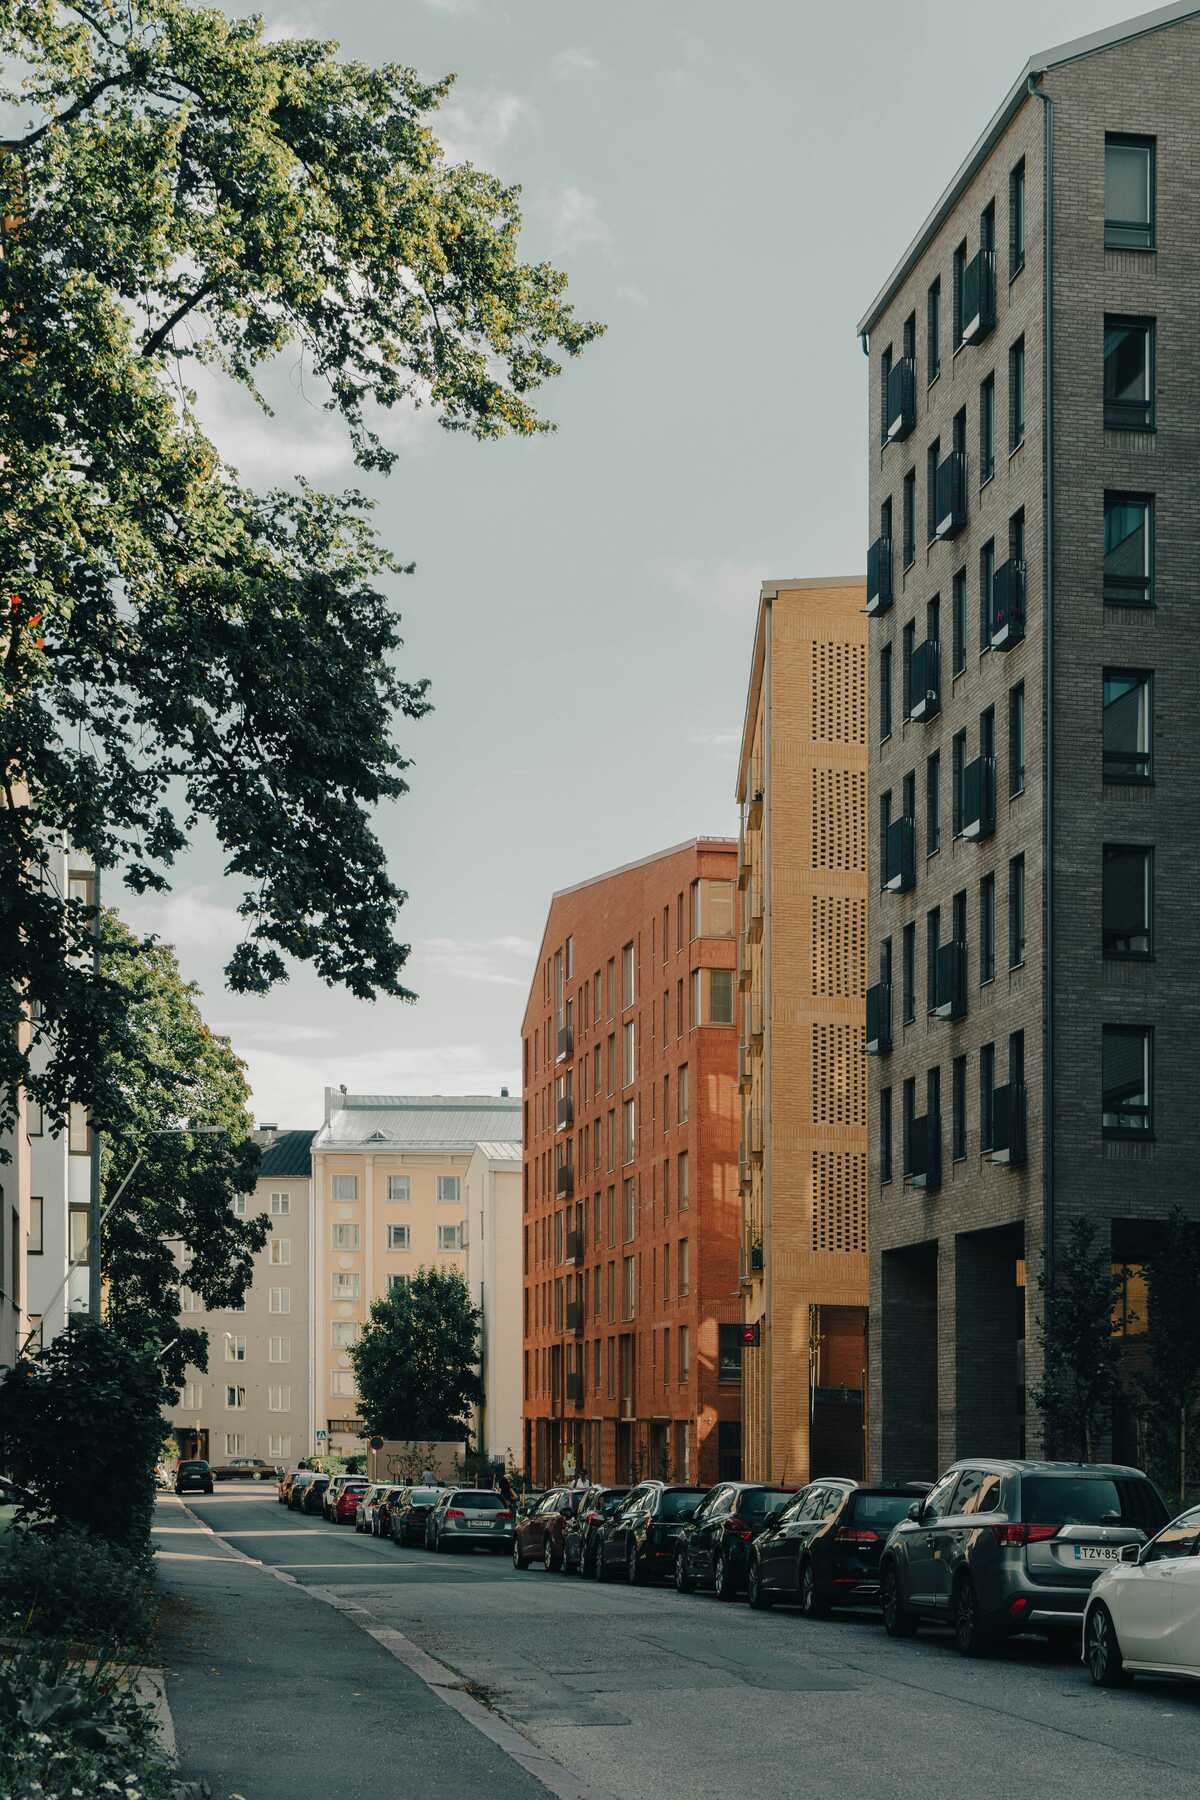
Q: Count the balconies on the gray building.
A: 12